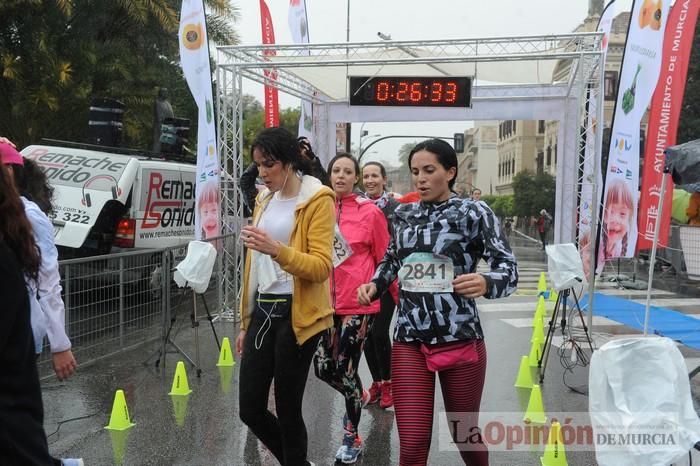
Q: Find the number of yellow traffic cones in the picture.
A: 12